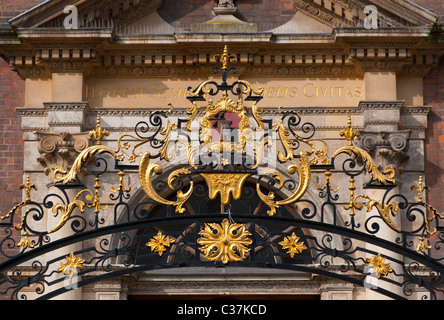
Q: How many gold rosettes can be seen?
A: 5